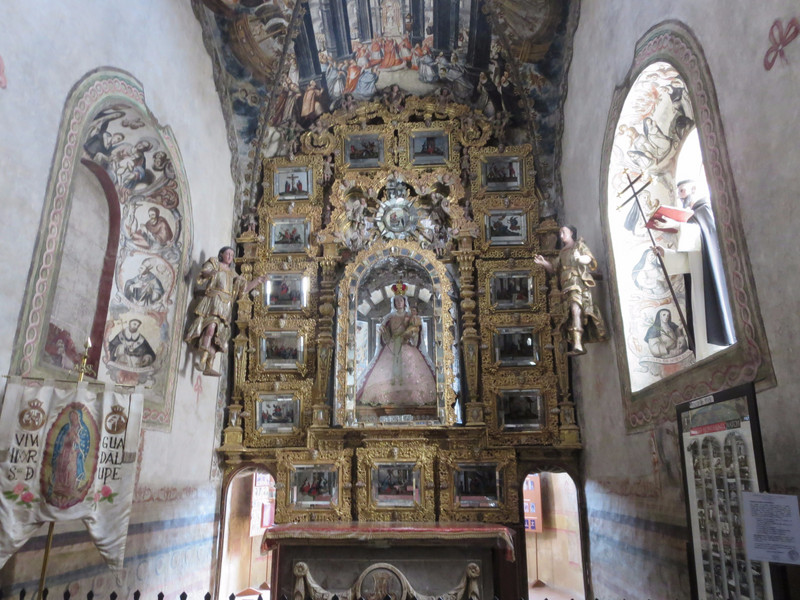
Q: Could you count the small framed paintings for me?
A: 15